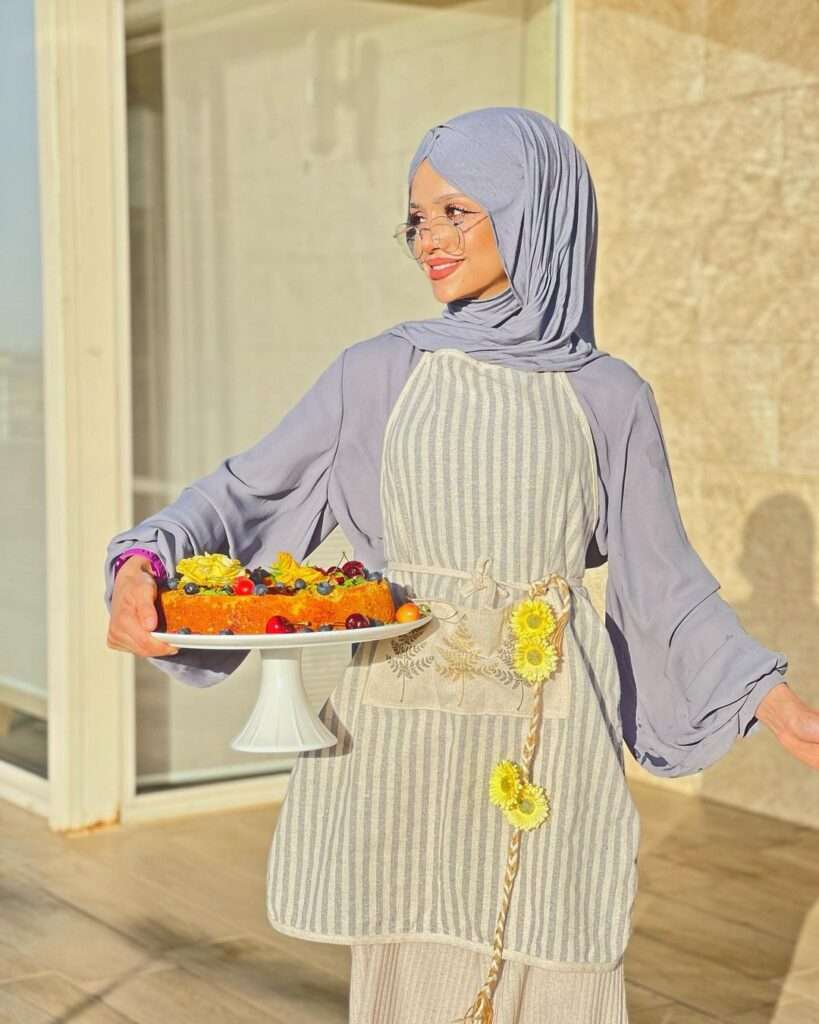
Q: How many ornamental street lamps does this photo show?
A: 0